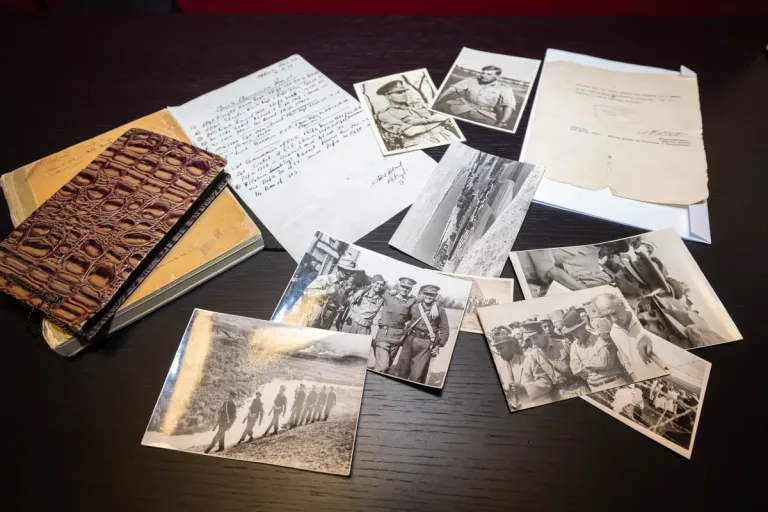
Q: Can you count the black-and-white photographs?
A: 9